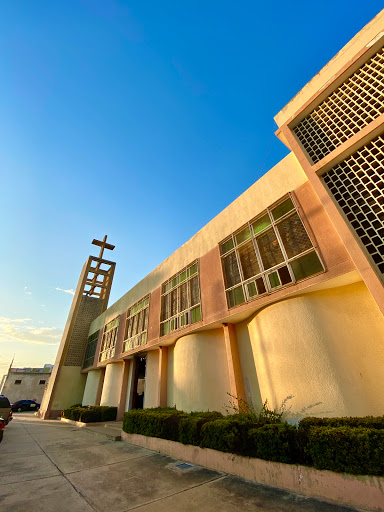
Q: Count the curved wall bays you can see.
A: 4